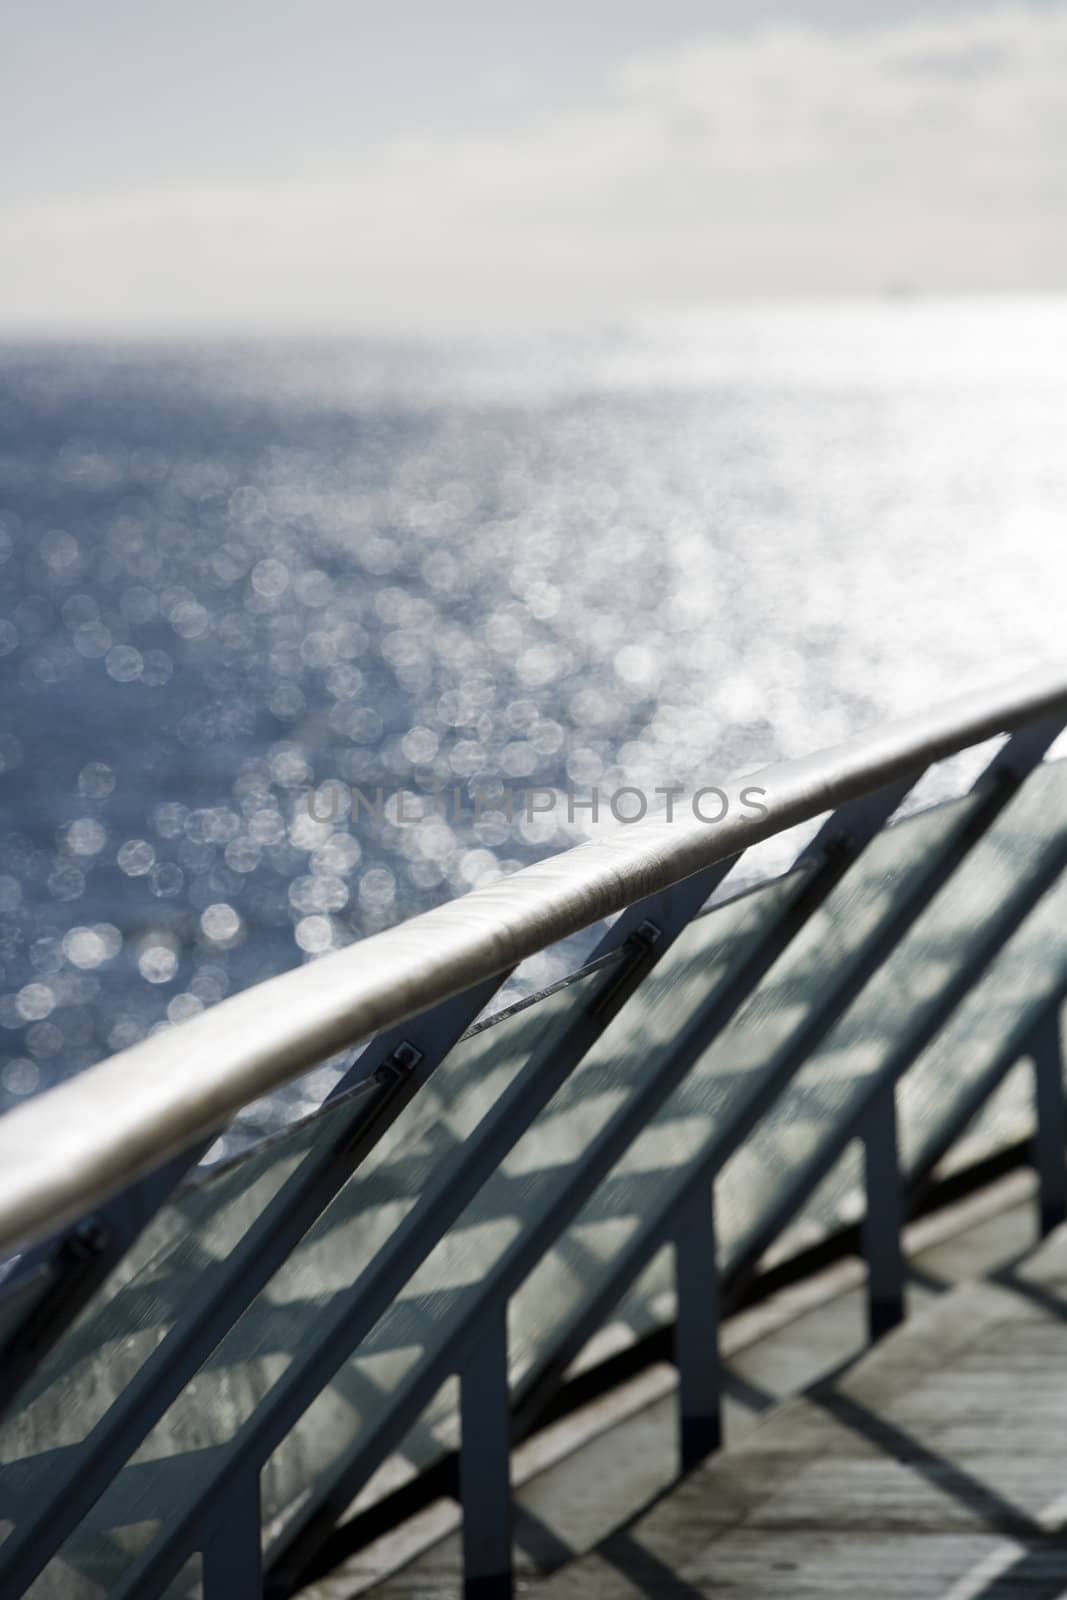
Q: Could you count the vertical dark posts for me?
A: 5